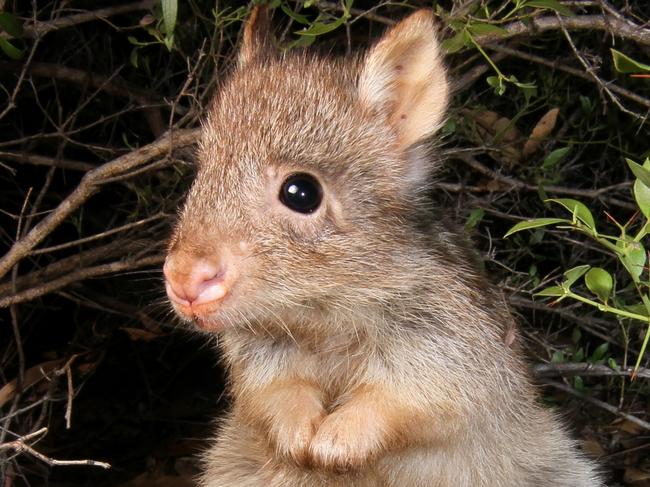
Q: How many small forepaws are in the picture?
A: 2